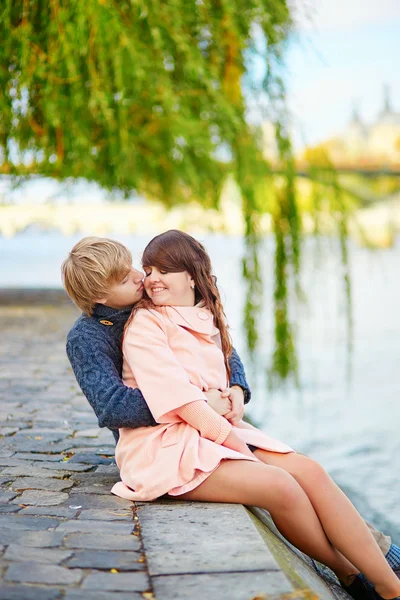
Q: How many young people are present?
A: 2